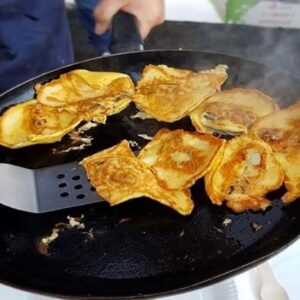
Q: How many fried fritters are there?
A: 8